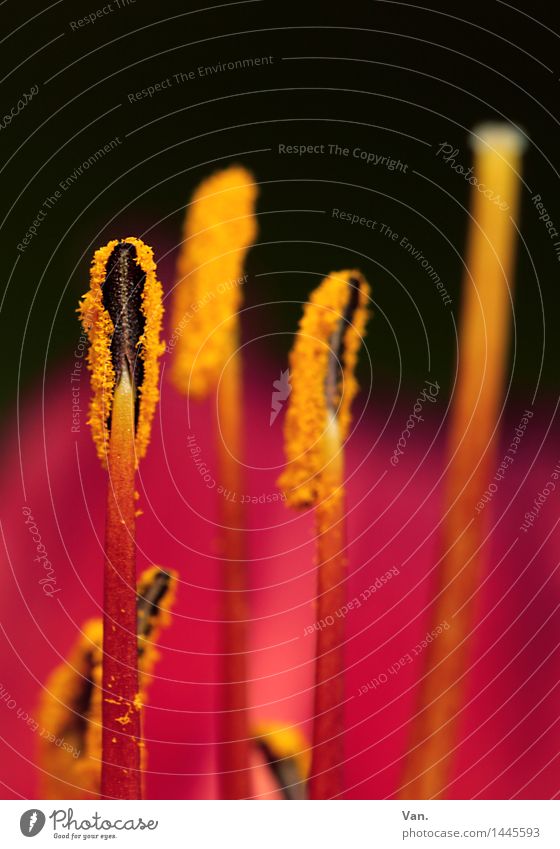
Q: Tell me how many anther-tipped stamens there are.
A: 6